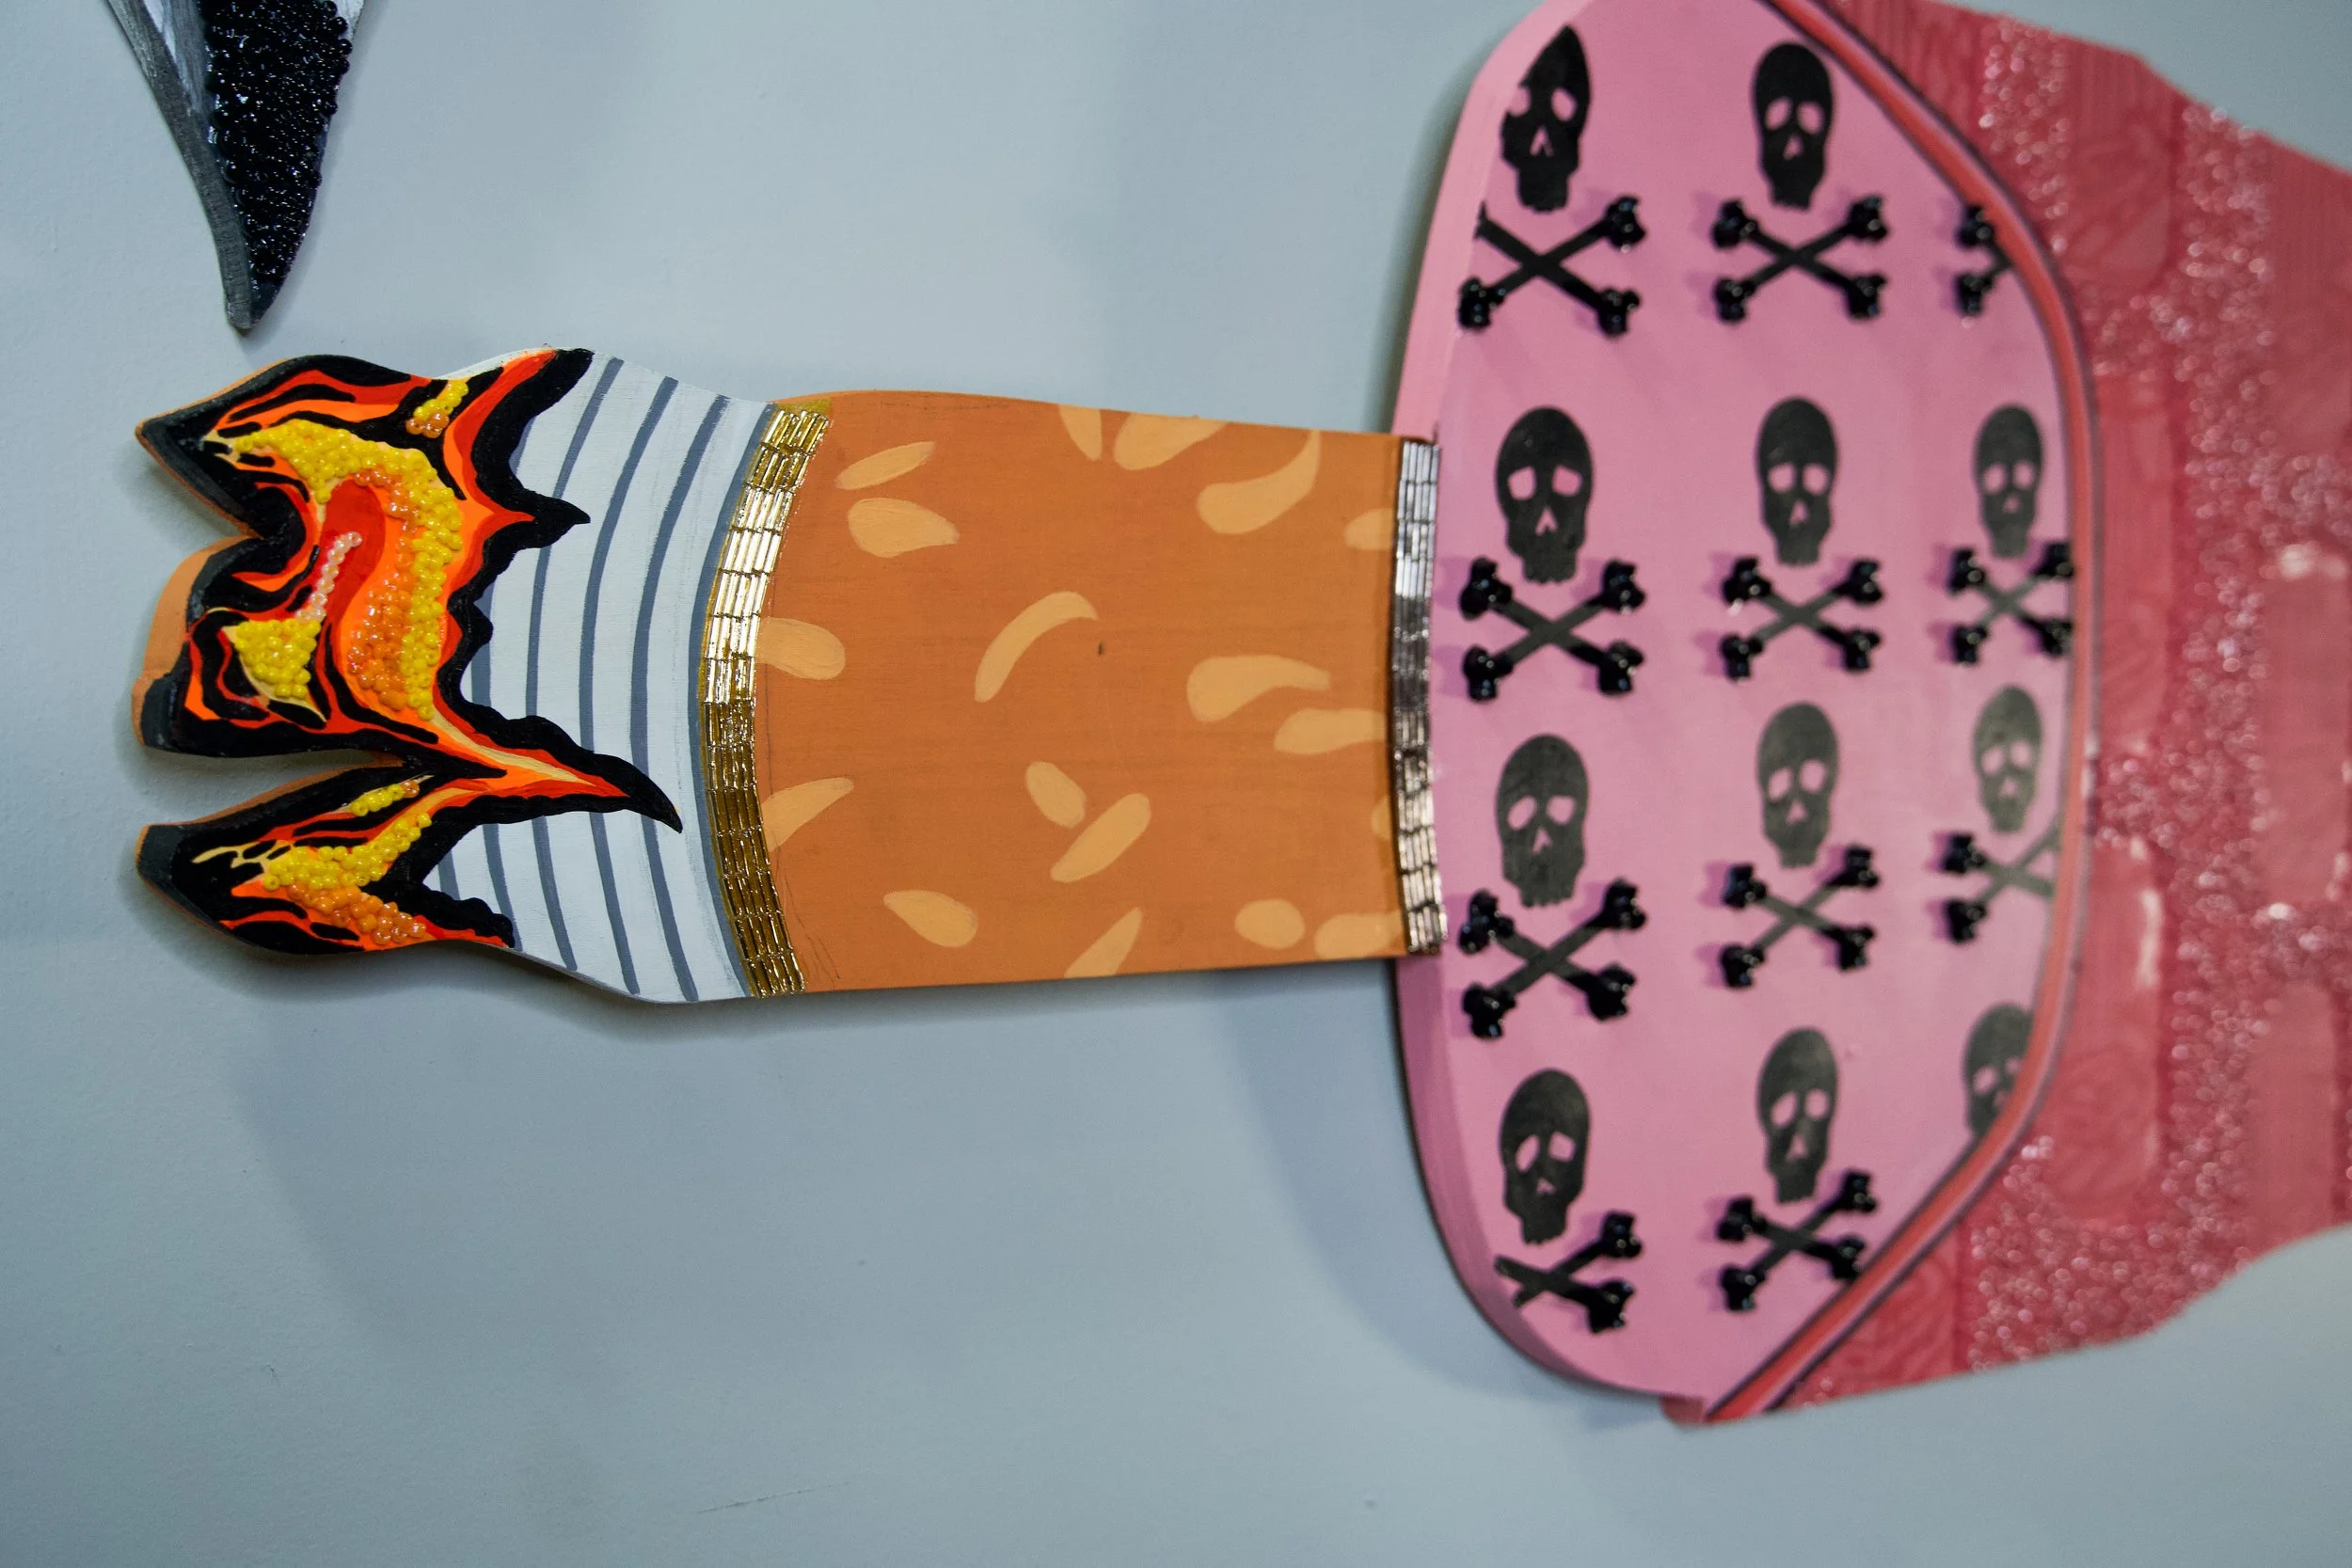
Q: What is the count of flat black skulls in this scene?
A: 11